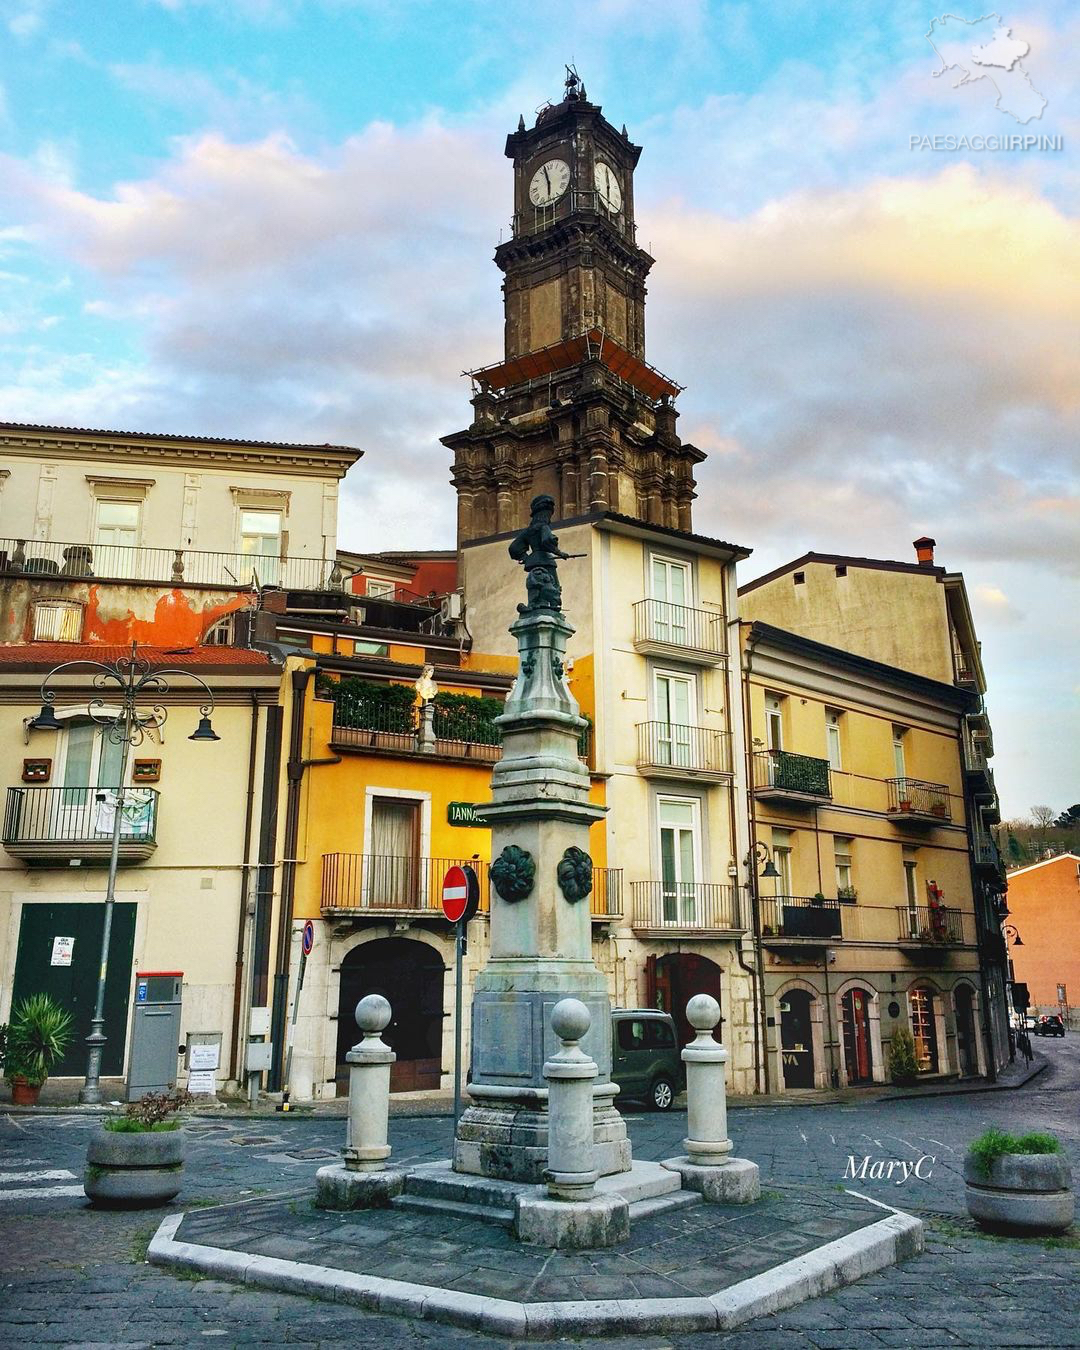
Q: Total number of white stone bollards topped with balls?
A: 3